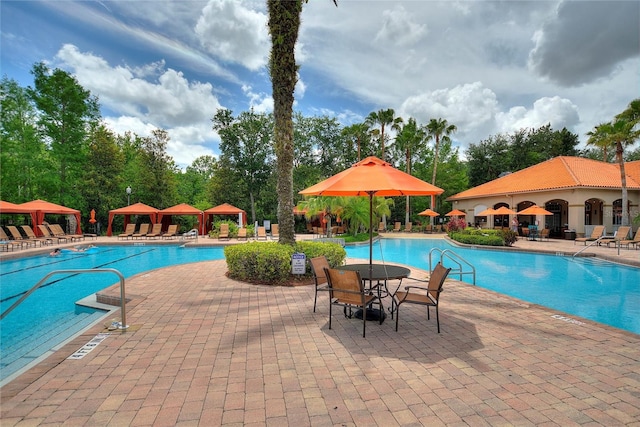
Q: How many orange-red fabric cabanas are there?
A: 5